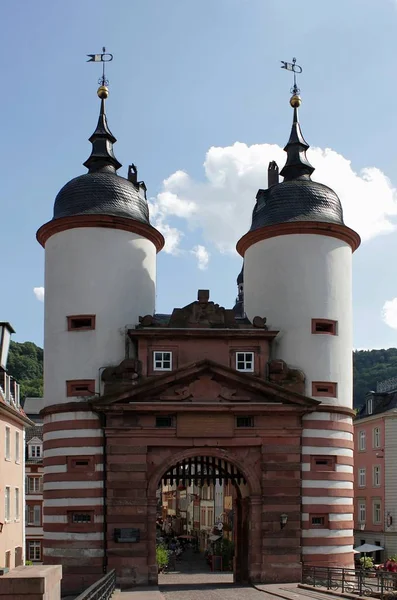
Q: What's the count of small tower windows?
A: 8